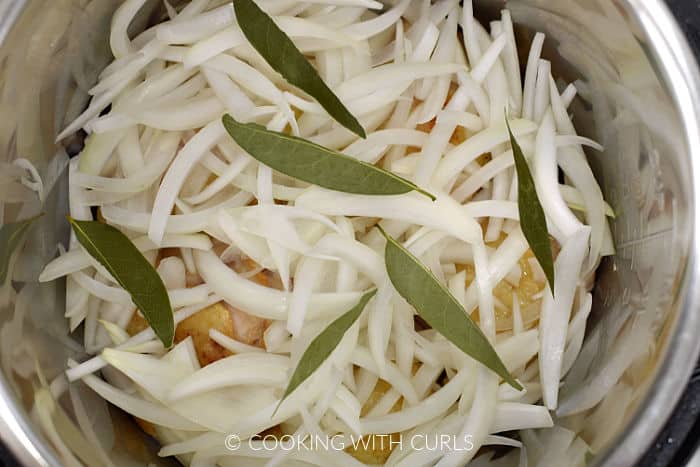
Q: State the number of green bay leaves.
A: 6